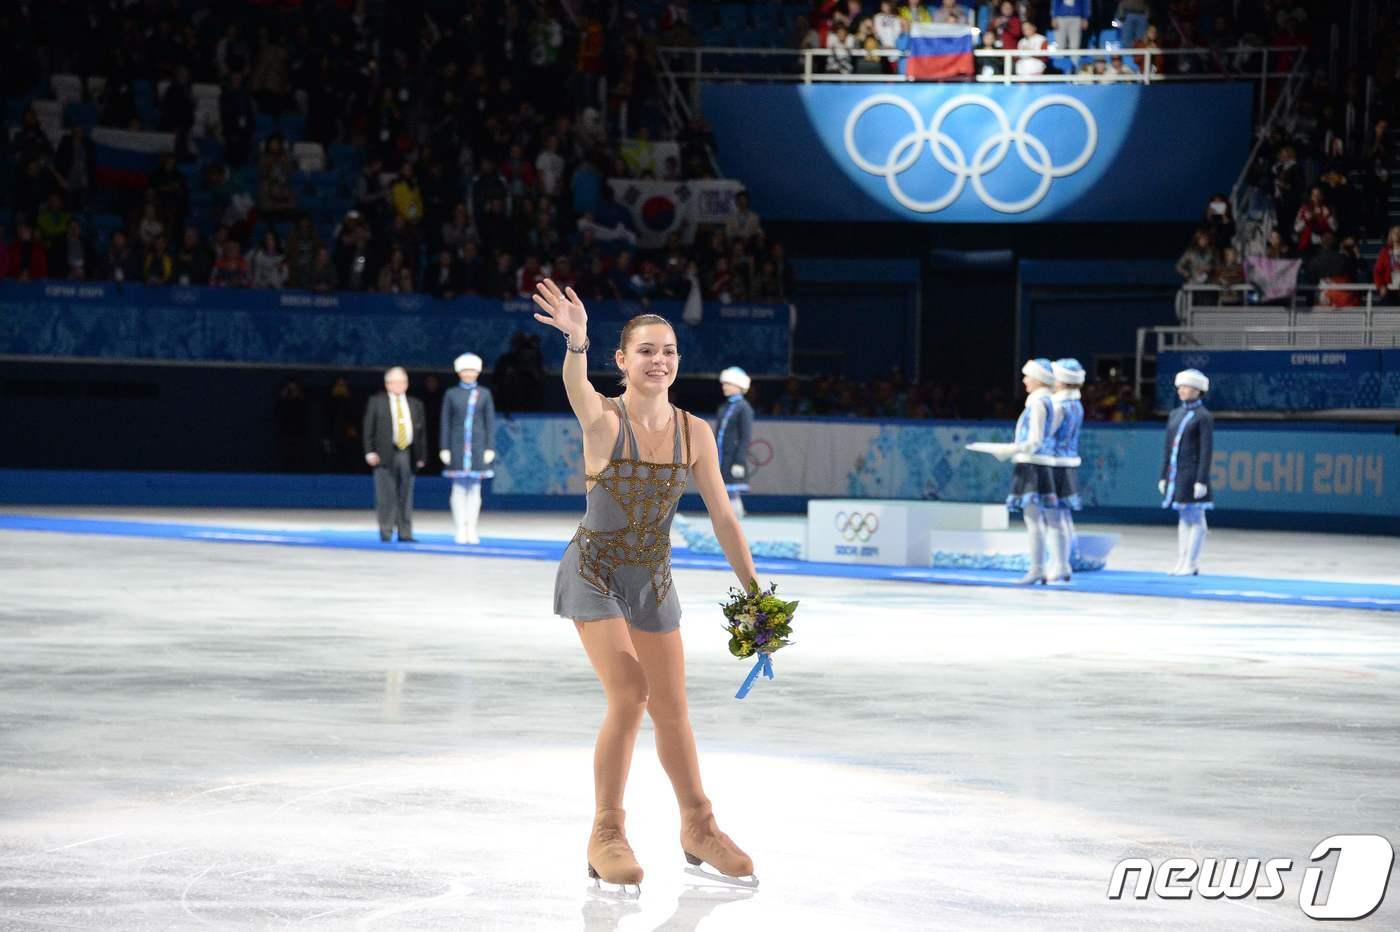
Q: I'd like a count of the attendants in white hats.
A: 5